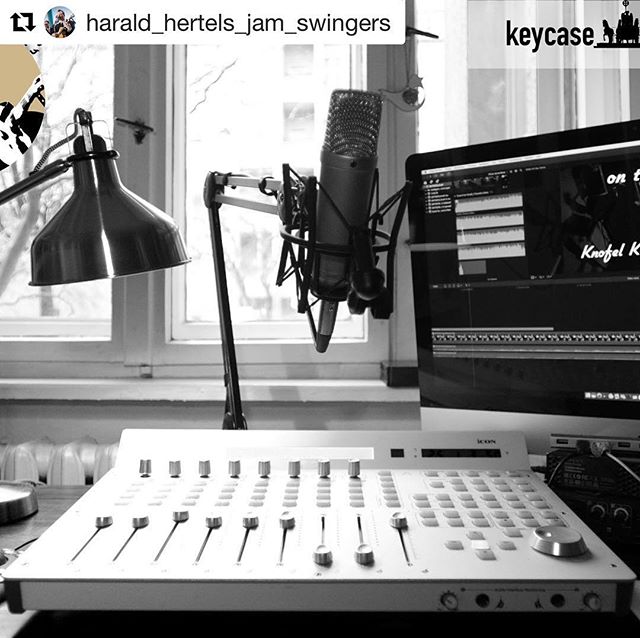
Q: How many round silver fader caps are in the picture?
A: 9